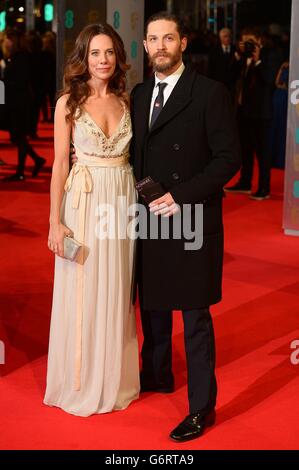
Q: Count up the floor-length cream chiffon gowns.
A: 1